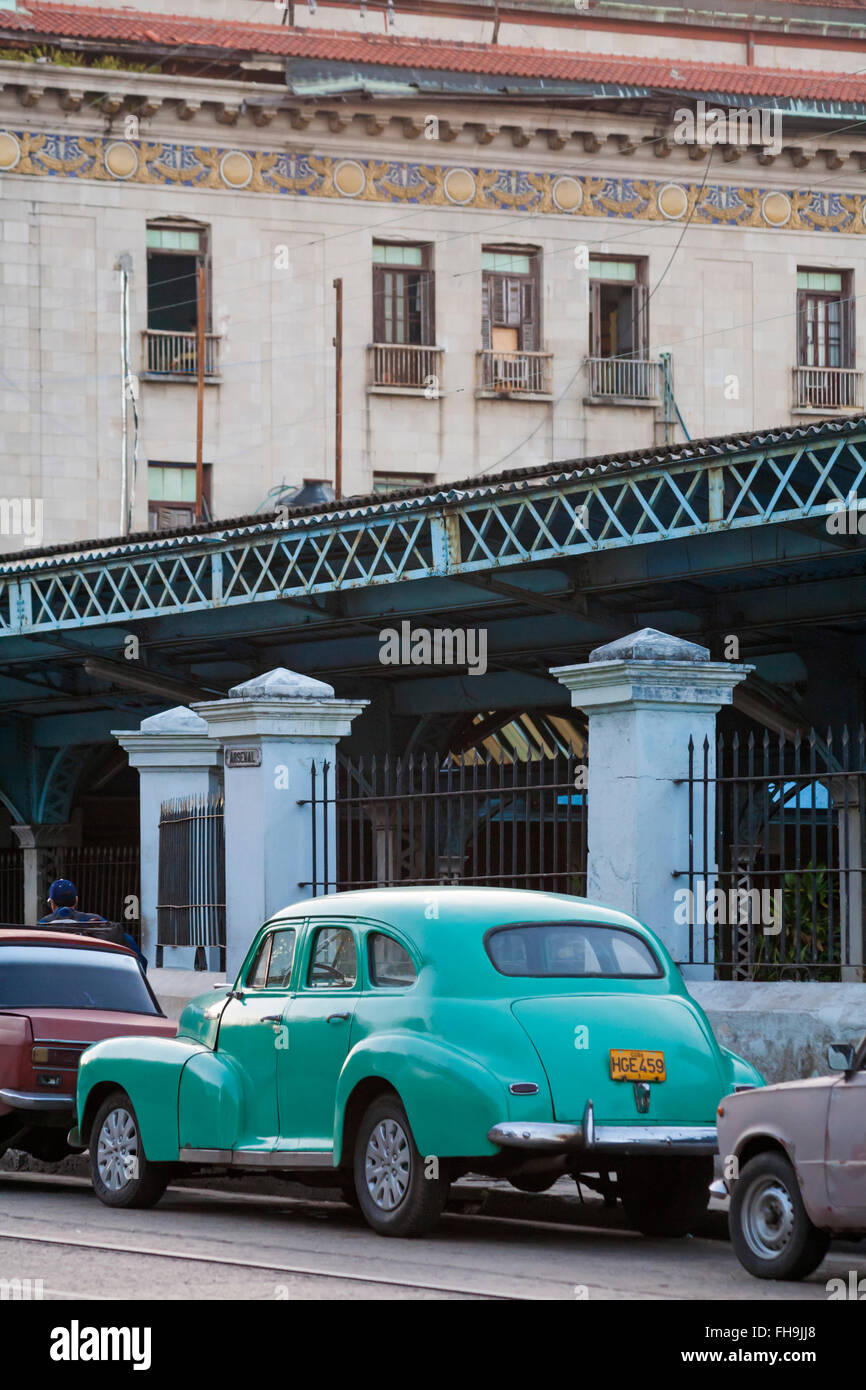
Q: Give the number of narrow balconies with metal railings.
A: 5